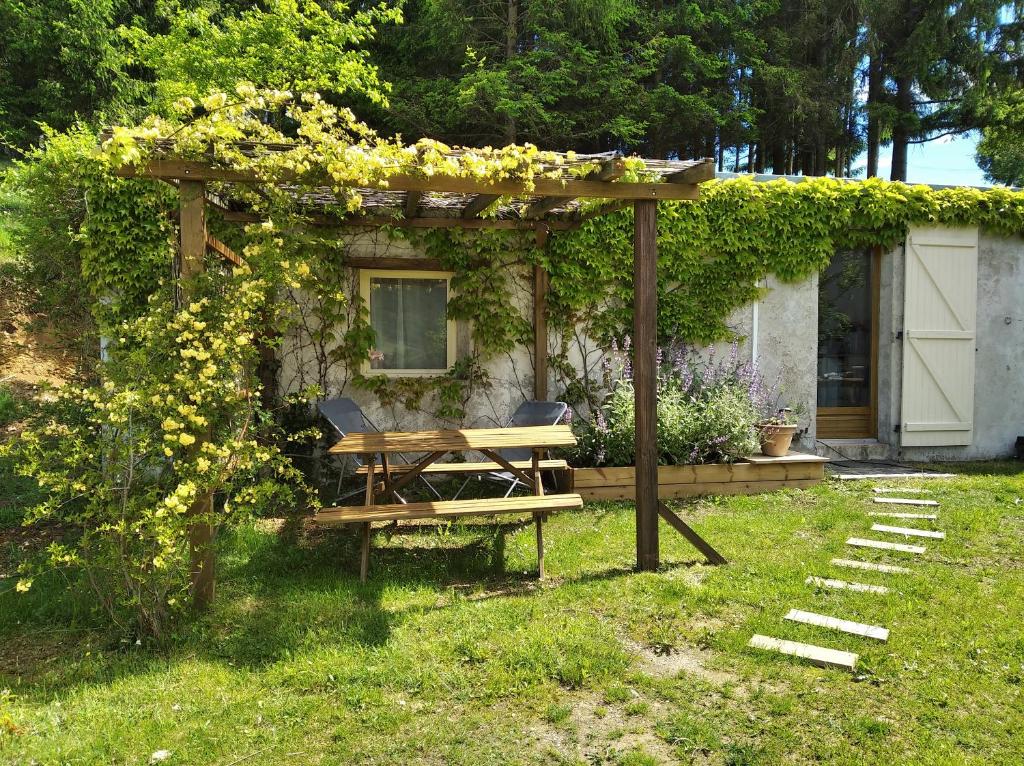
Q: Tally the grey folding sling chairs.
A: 2